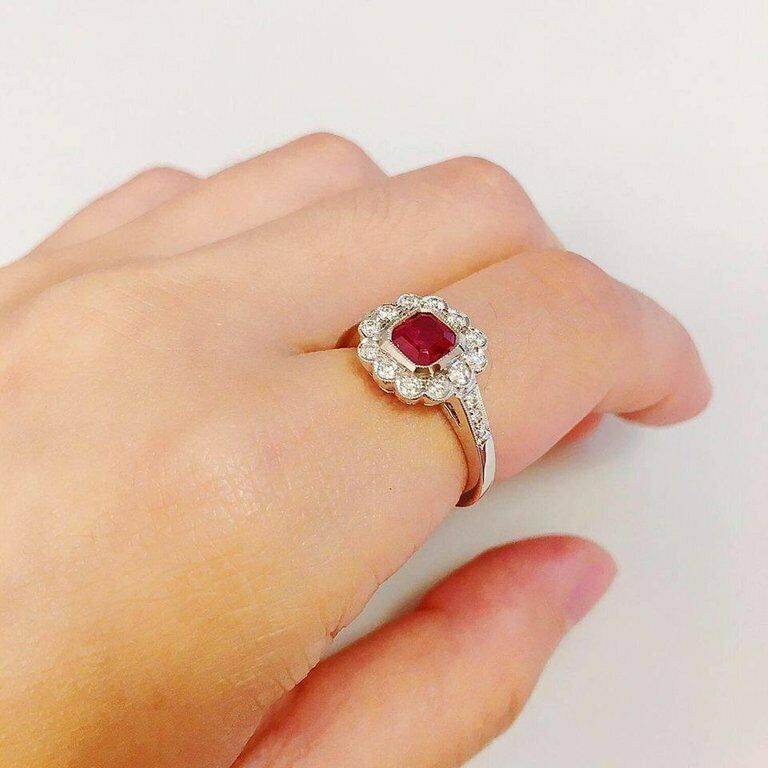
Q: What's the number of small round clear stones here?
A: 15